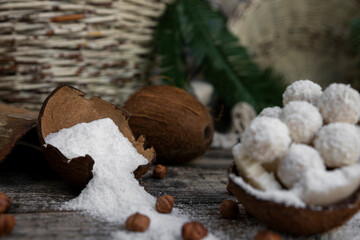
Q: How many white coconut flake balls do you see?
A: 7